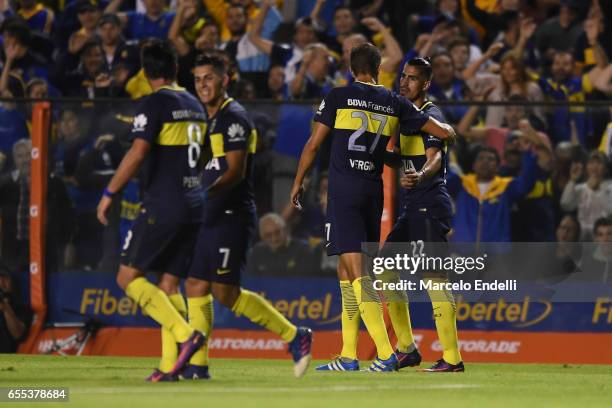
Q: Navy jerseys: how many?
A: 4